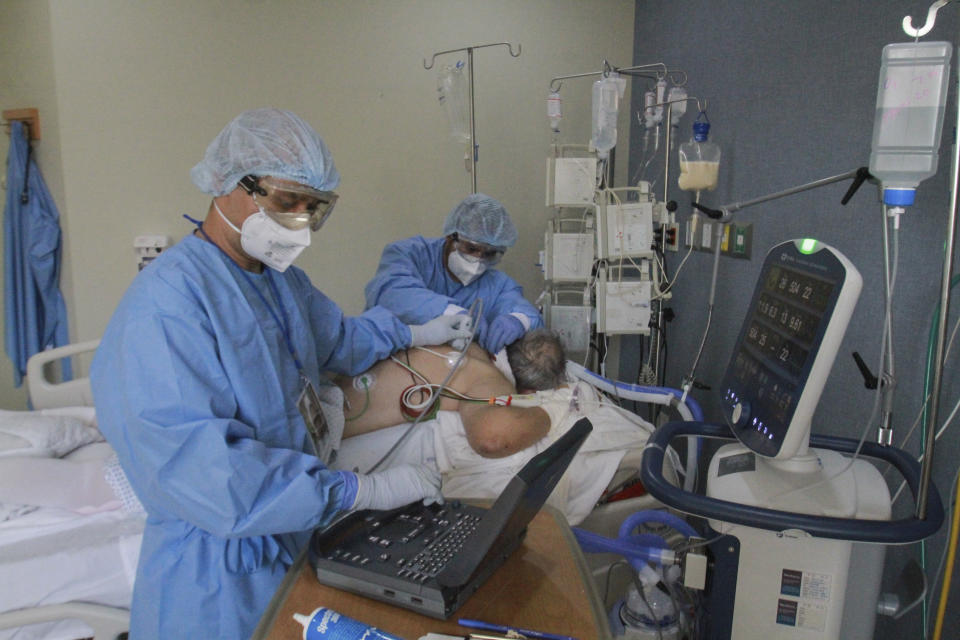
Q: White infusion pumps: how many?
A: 5